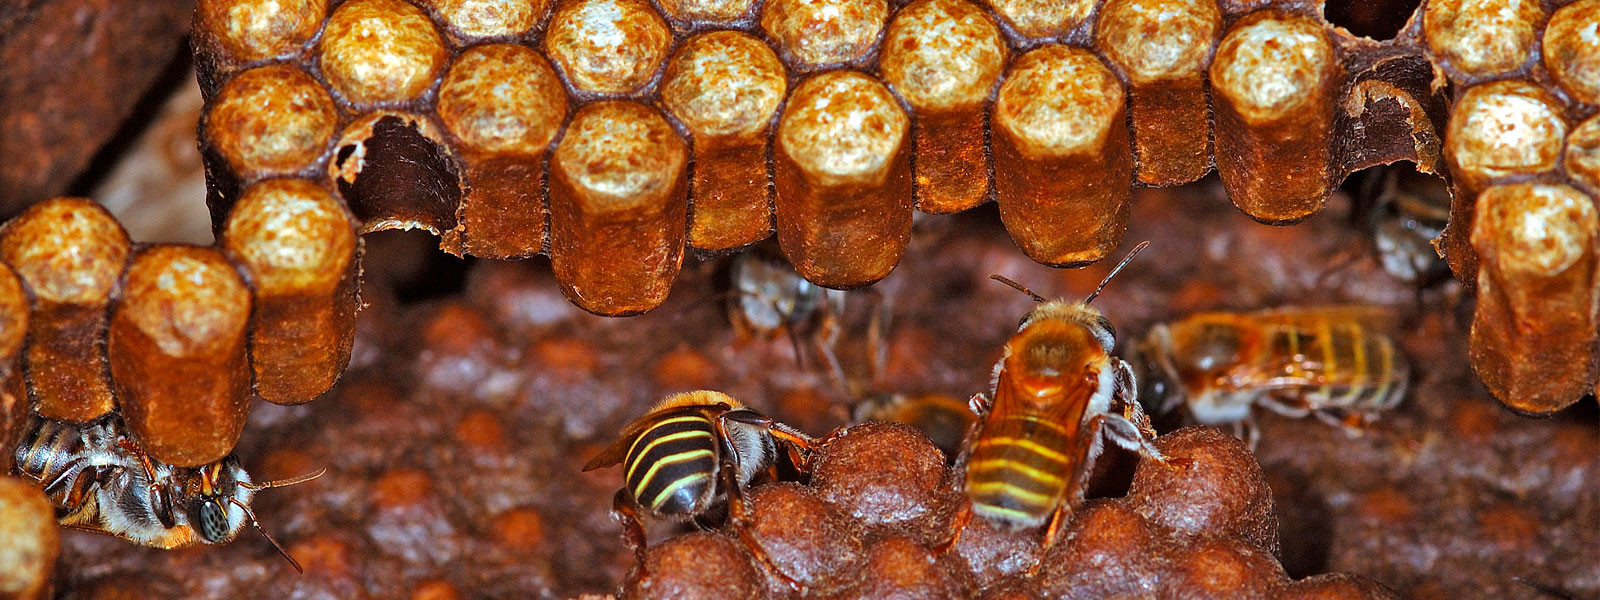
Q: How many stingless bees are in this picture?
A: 7